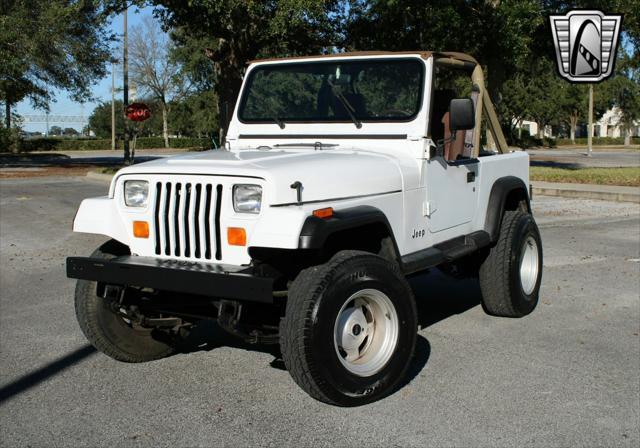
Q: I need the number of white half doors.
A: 1